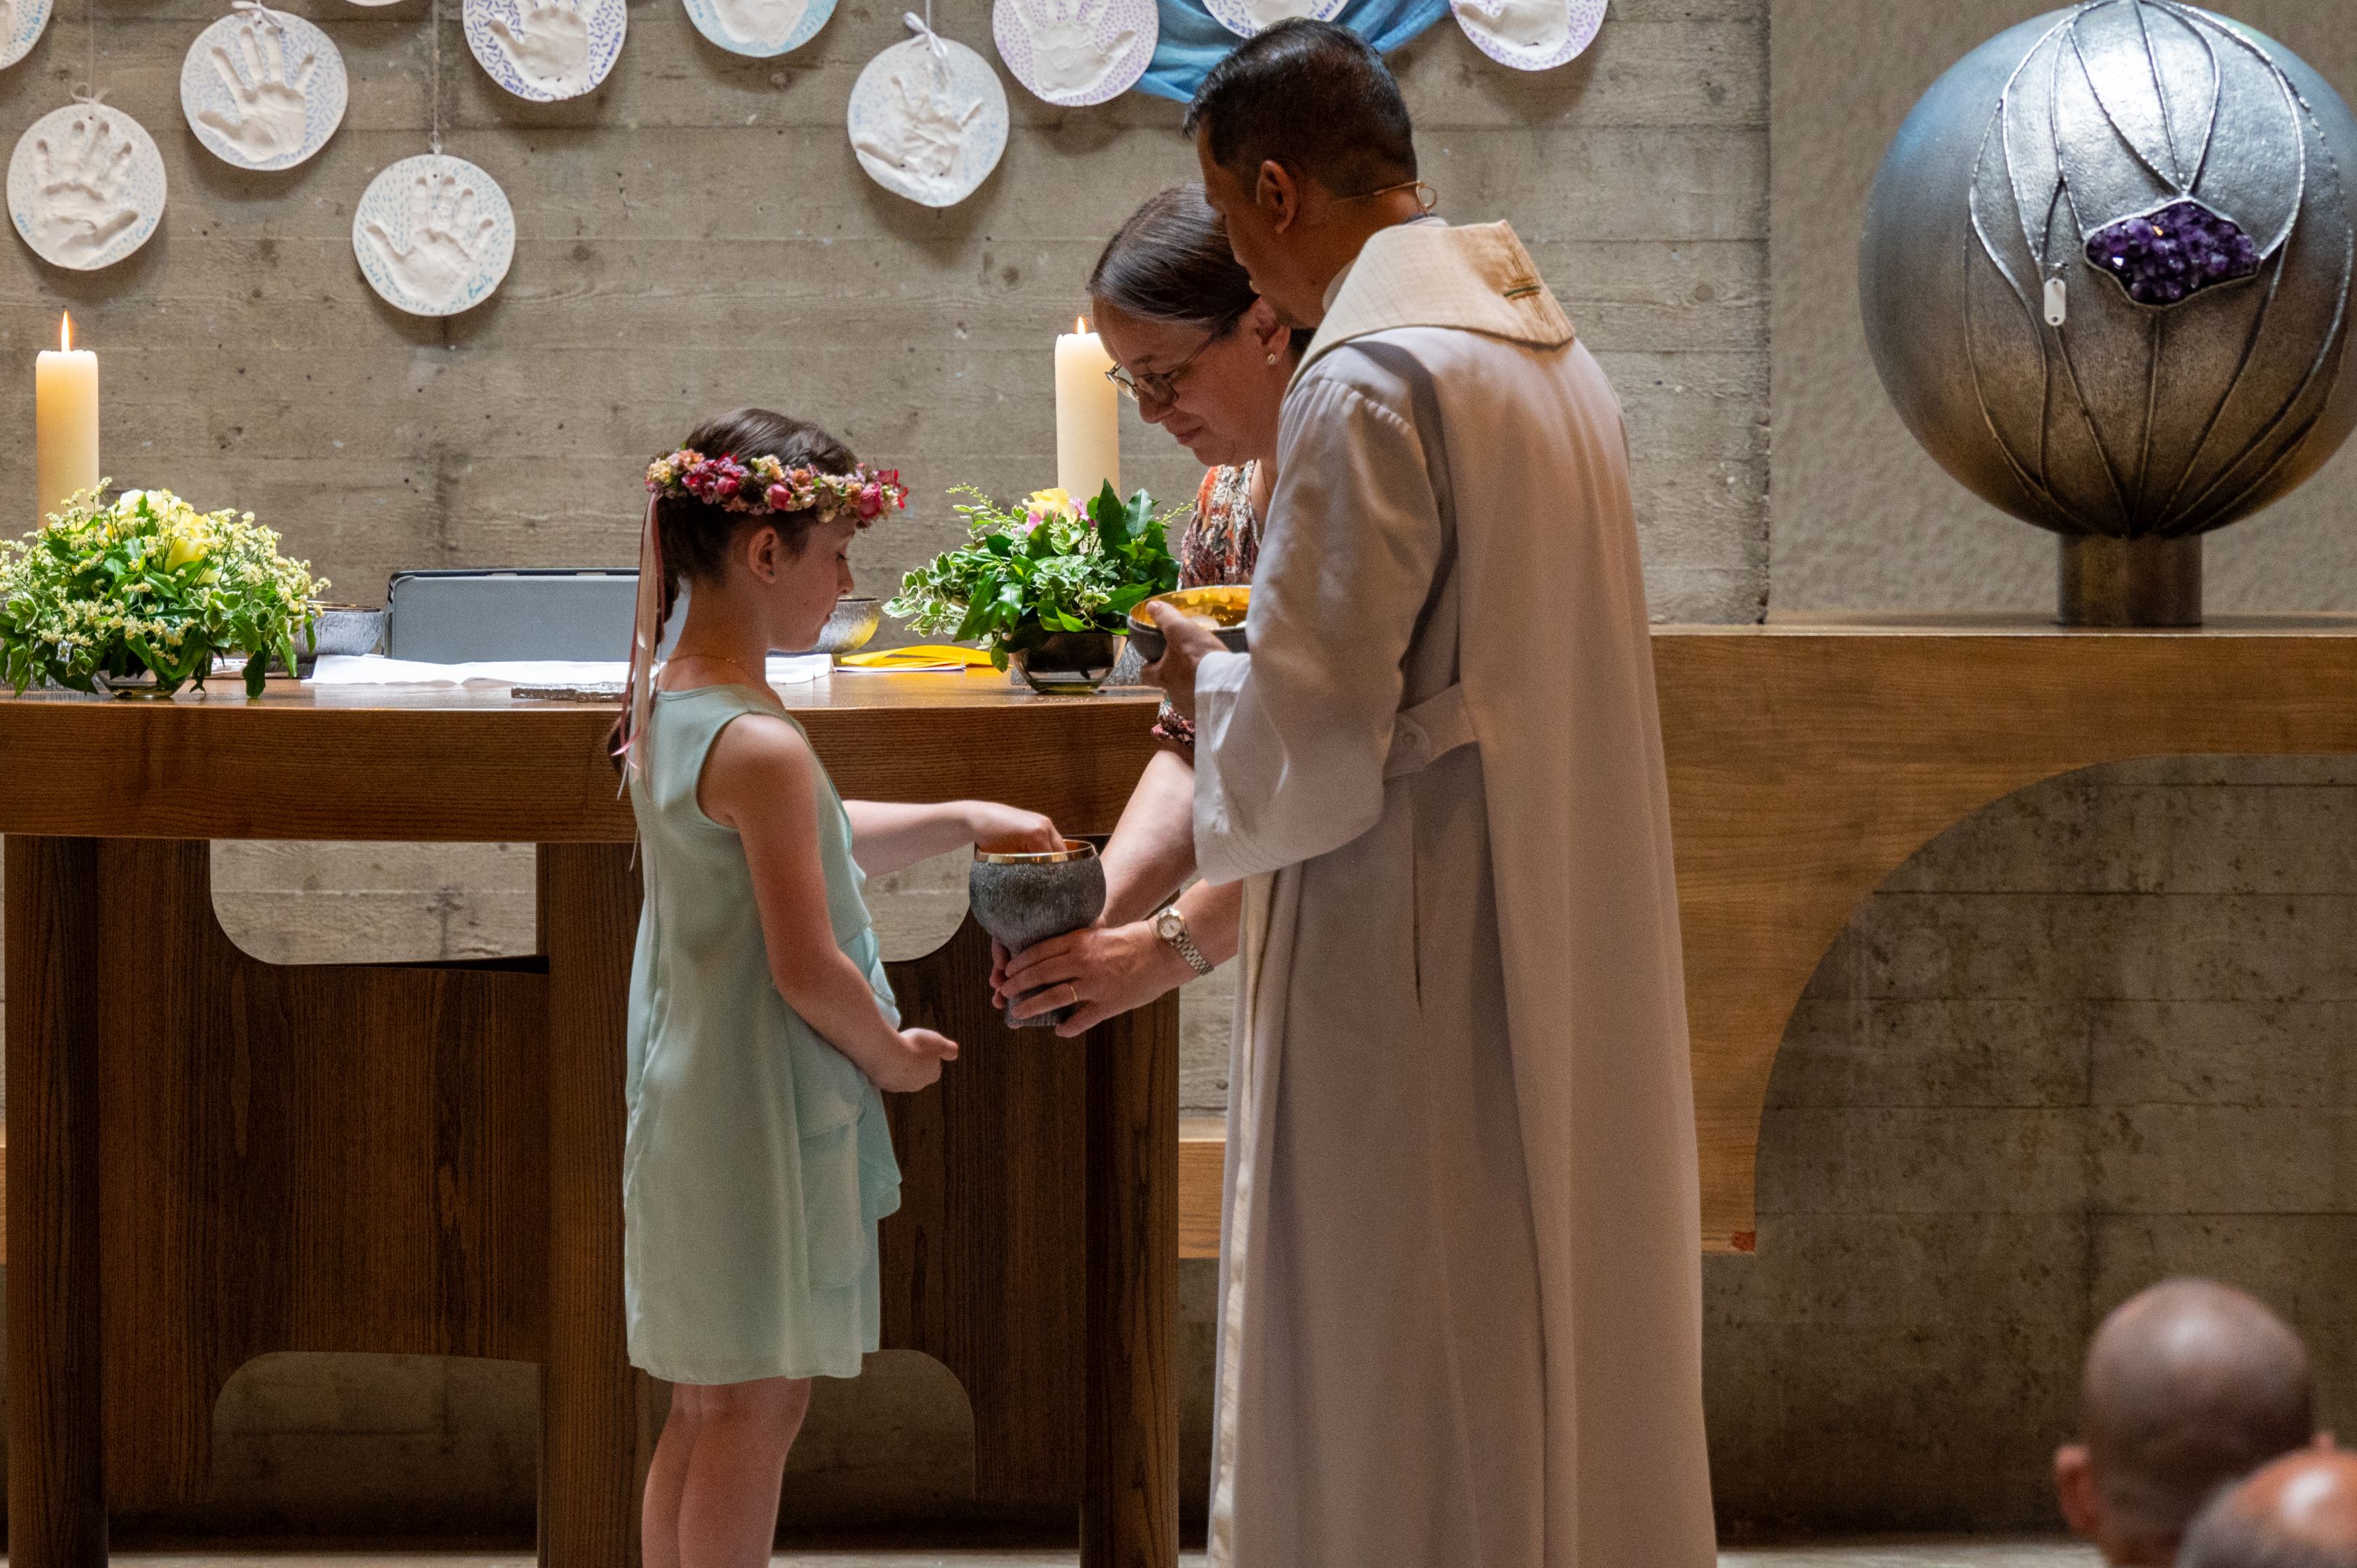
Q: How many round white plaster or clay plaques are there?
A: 11